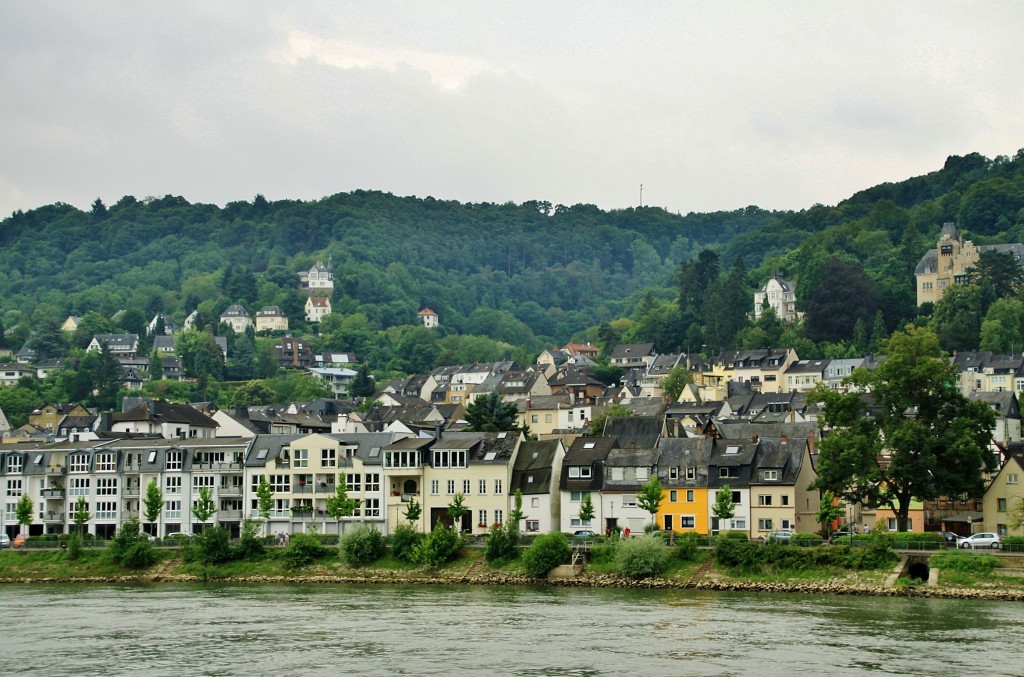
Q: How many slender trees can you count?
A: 13